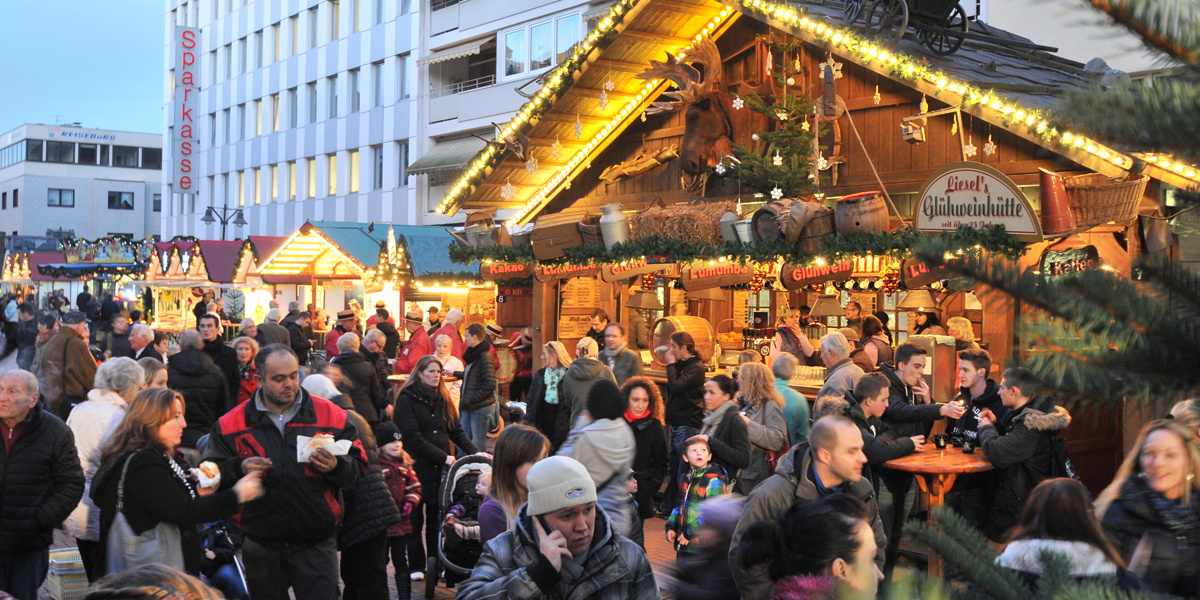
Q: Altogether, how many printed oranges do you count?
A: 0